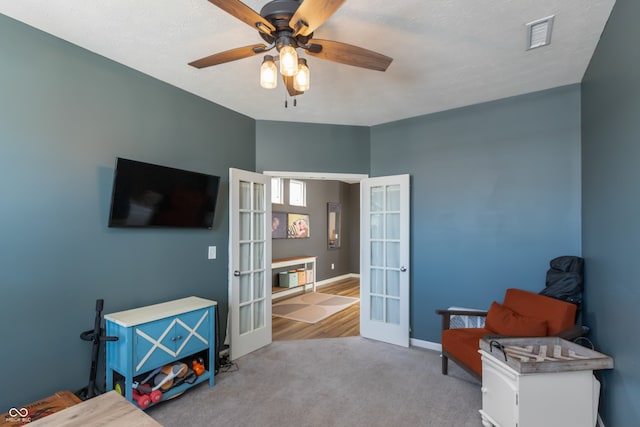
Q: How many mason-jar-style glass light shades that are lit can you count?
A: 3